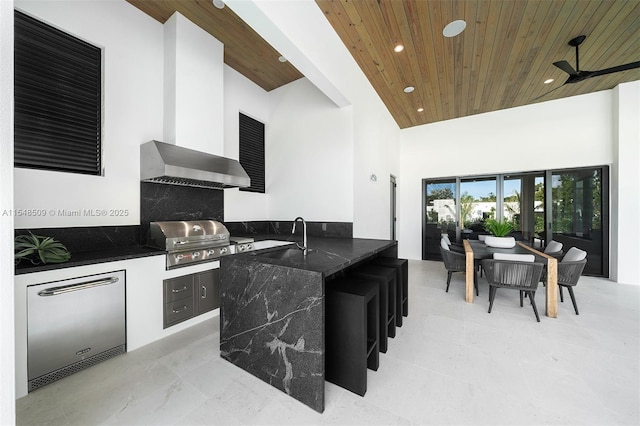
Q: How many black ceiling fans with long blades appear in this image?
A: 1